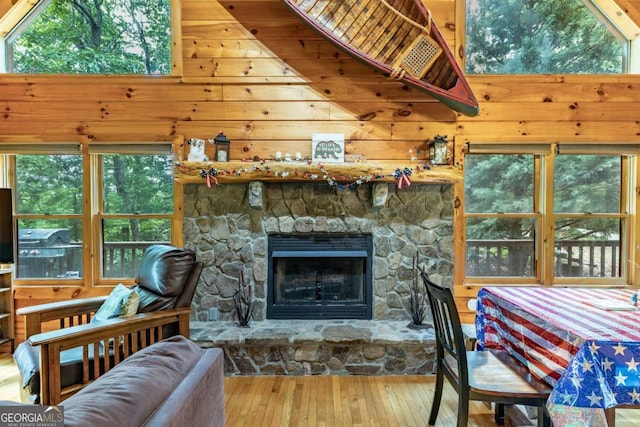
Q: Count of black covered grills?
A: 1